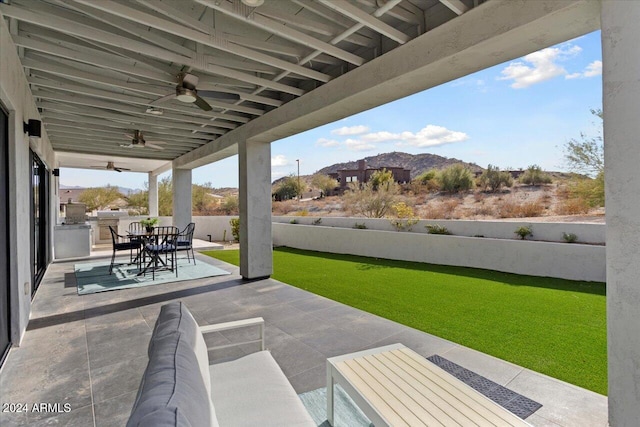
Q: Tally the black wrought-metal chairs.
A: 4